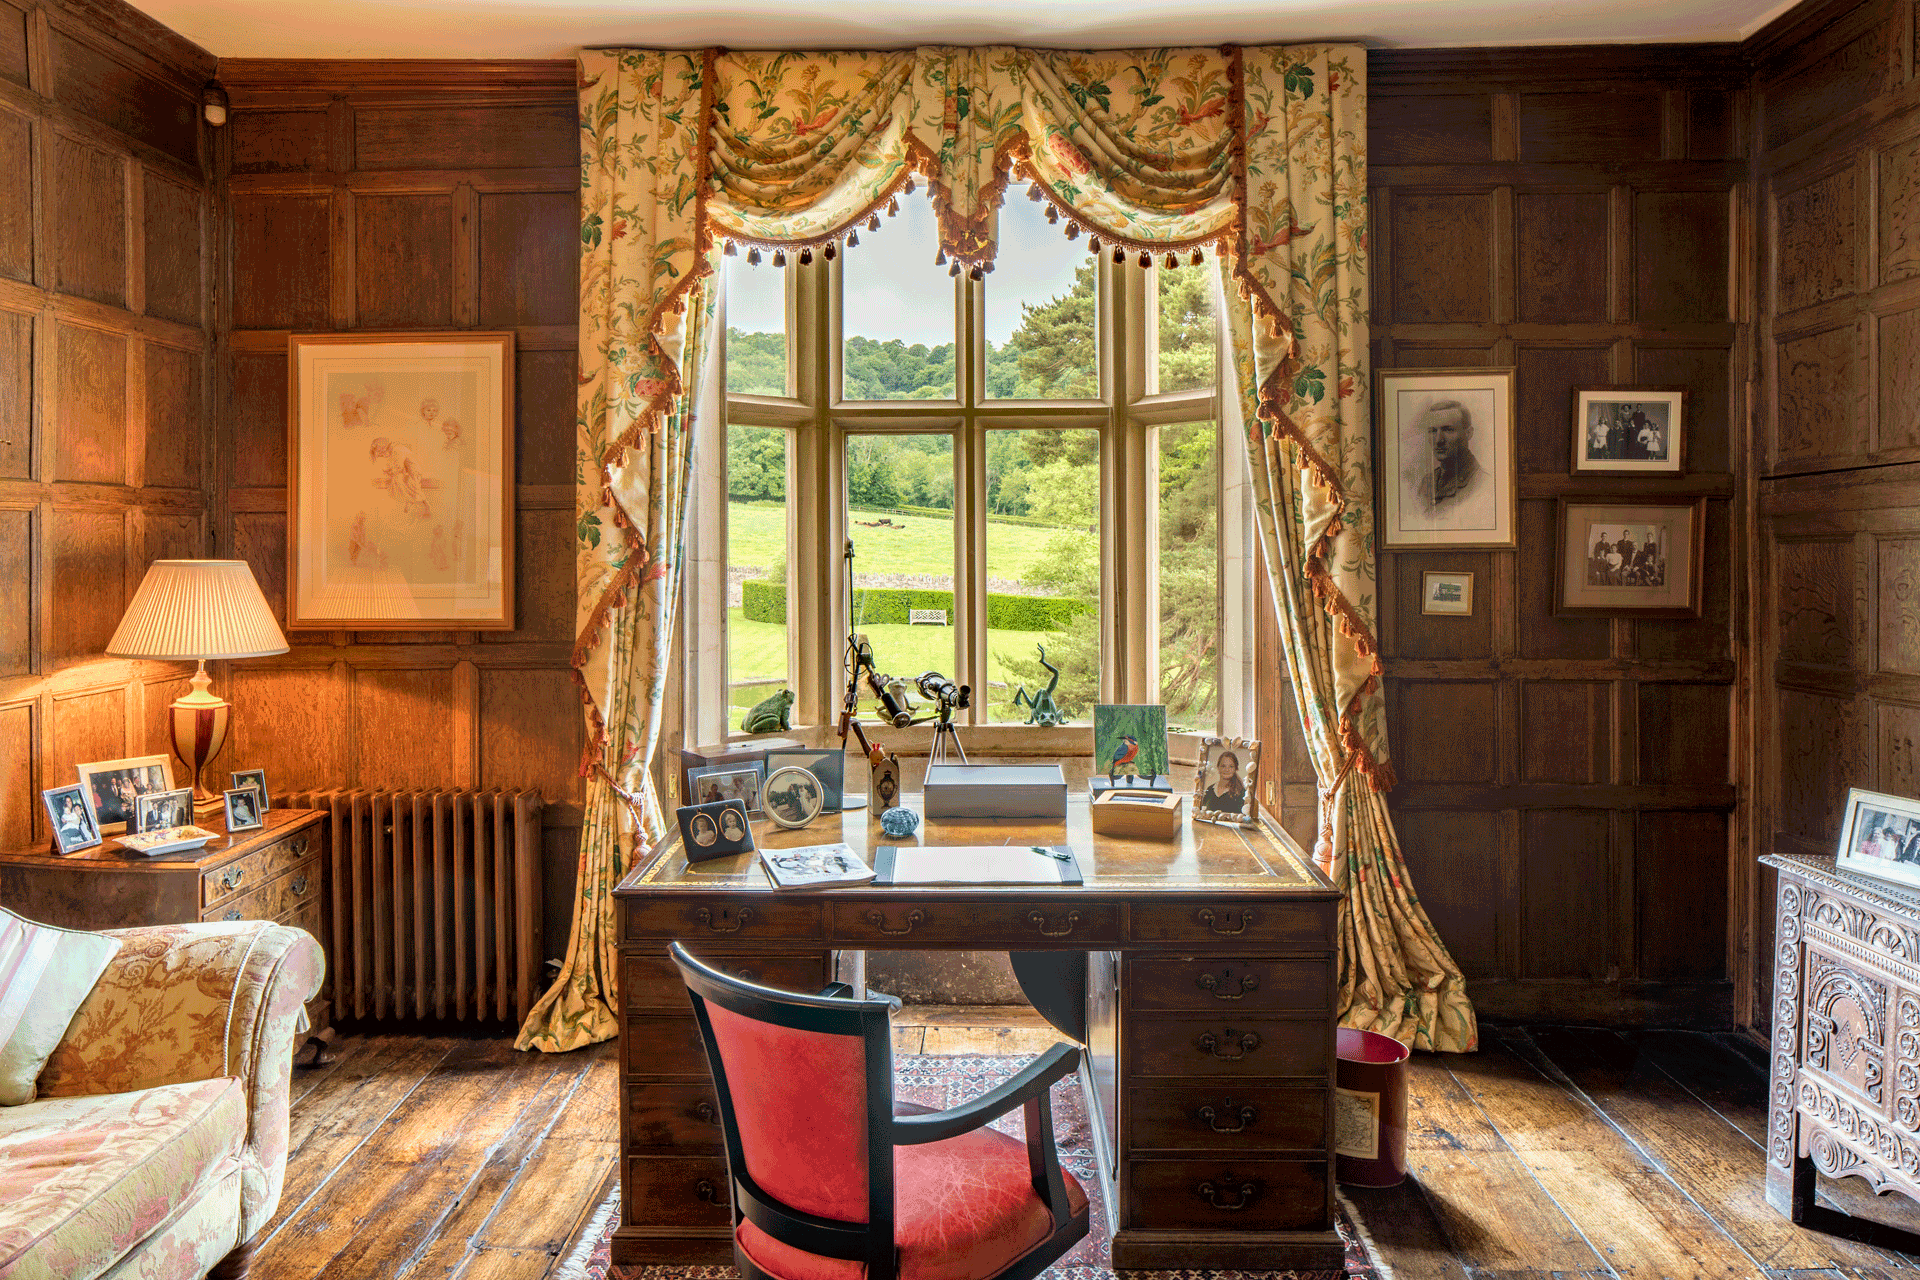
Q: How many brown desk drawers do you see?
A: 11